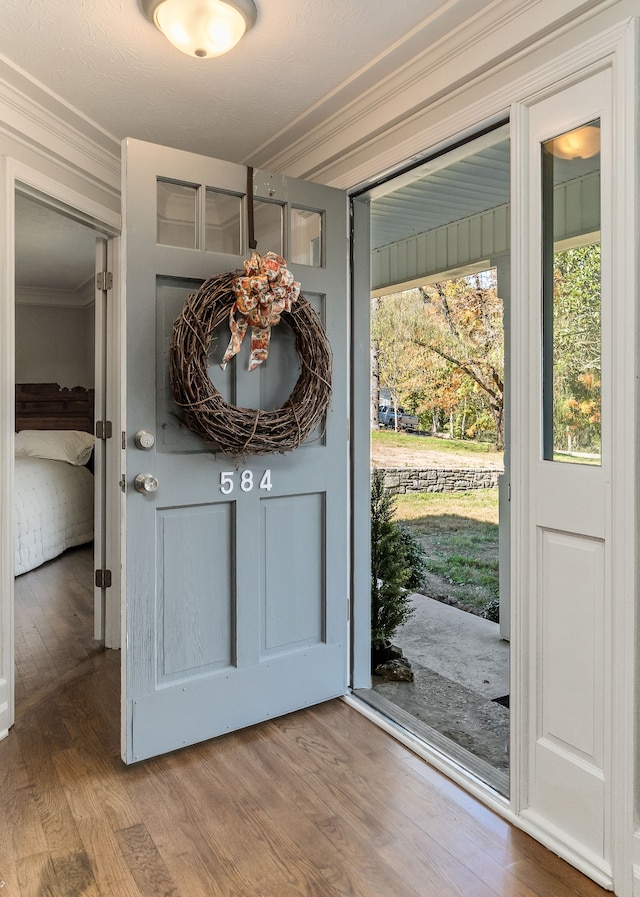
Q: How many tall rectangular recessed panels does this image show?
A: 5